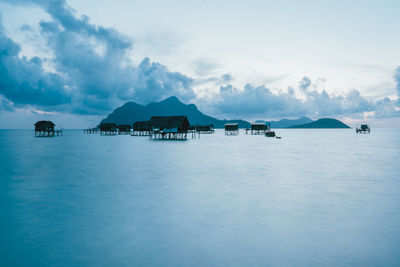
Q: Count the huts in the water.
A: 9